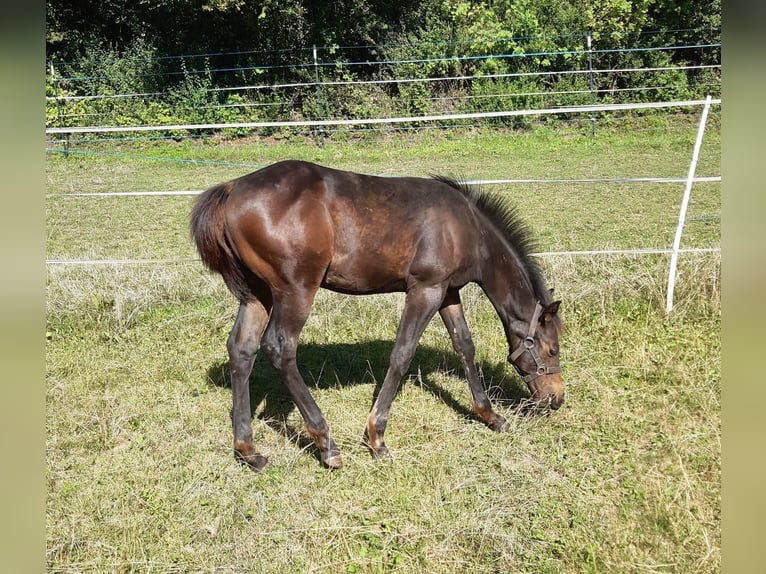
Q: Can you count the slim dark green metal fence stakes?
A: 3